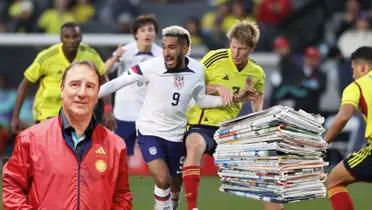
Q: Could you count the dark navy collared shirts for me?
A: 1